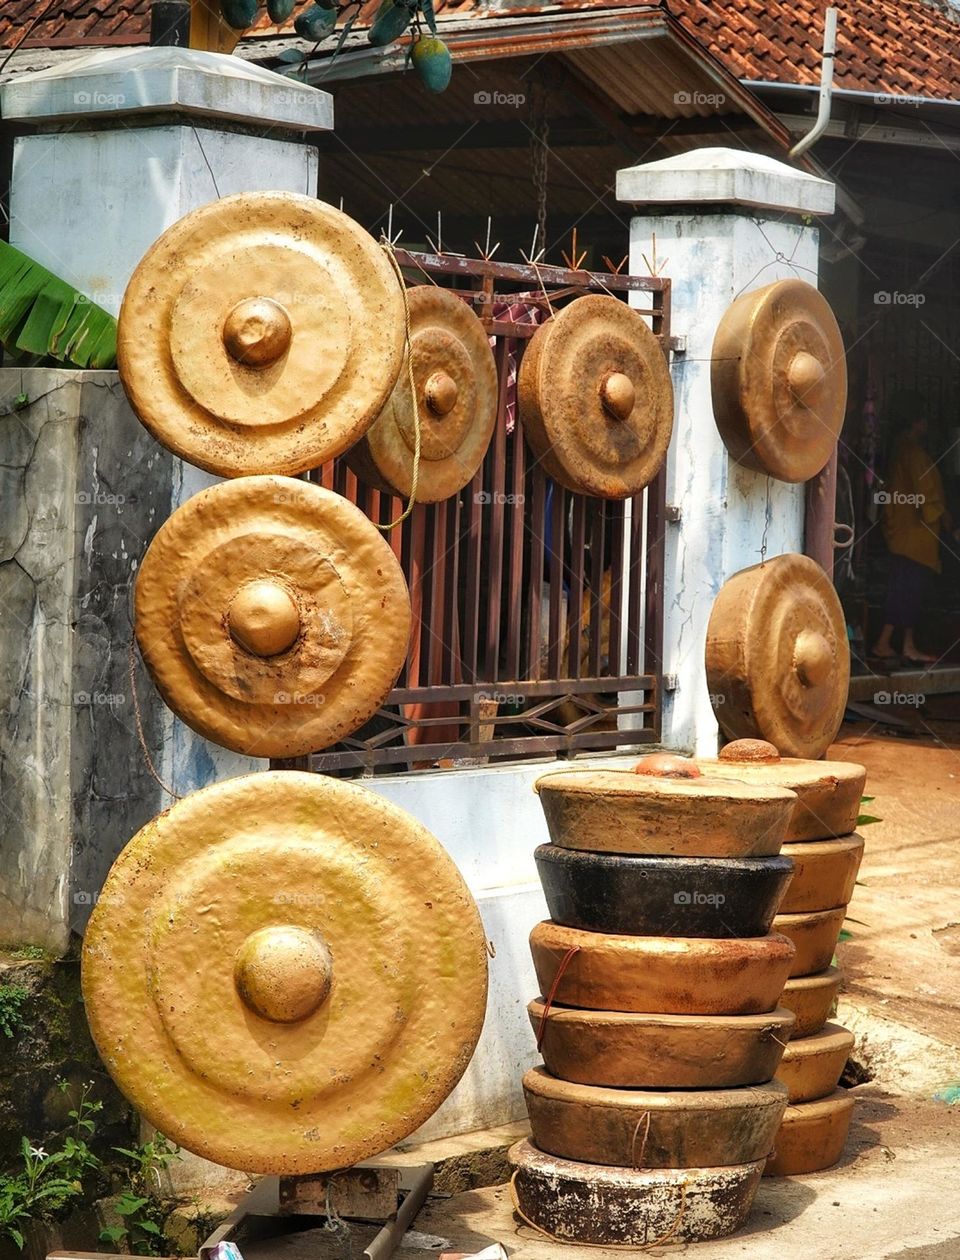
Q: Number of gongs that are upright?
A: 7